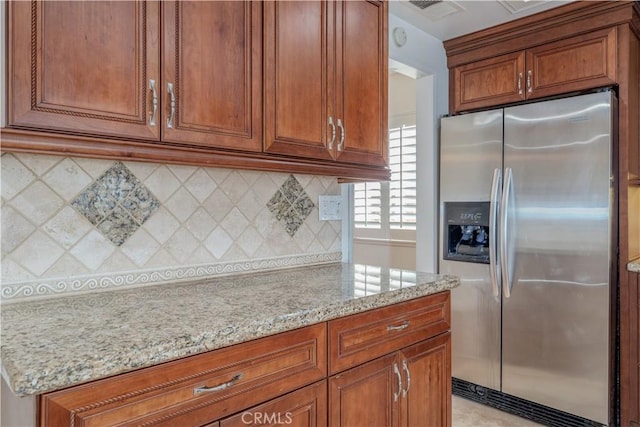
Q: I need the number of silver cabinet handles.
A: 10